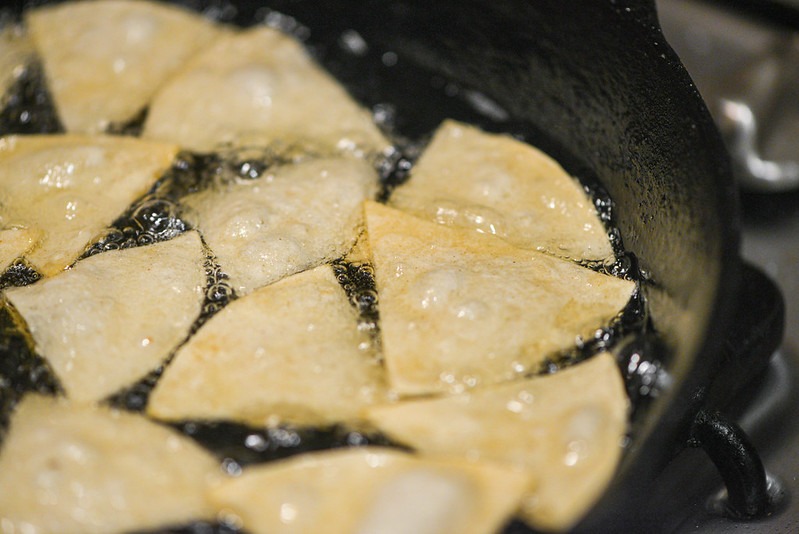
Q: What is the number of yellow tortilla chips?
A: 13